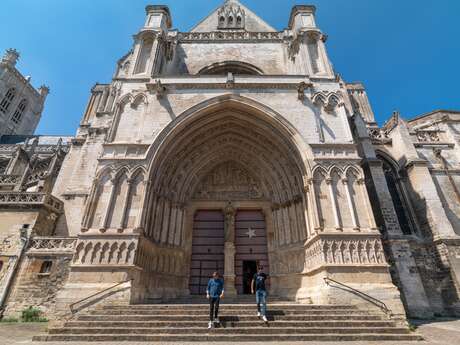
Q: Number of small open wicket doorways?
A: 1